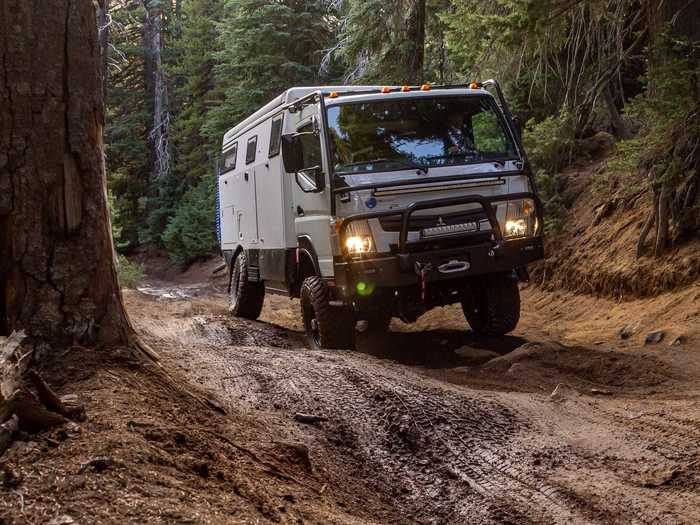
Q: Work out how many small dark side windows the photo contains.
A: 3